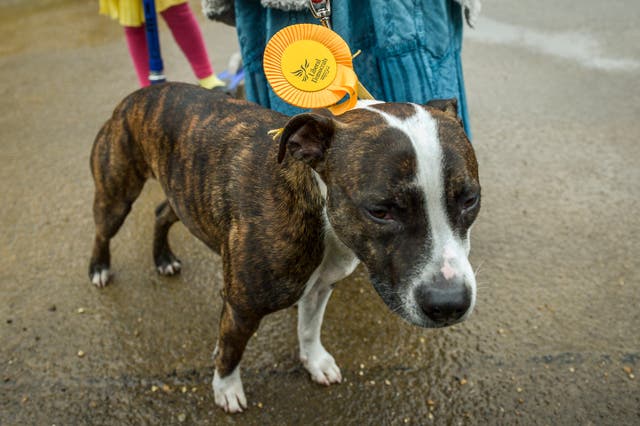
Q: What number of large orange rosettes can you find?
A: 1